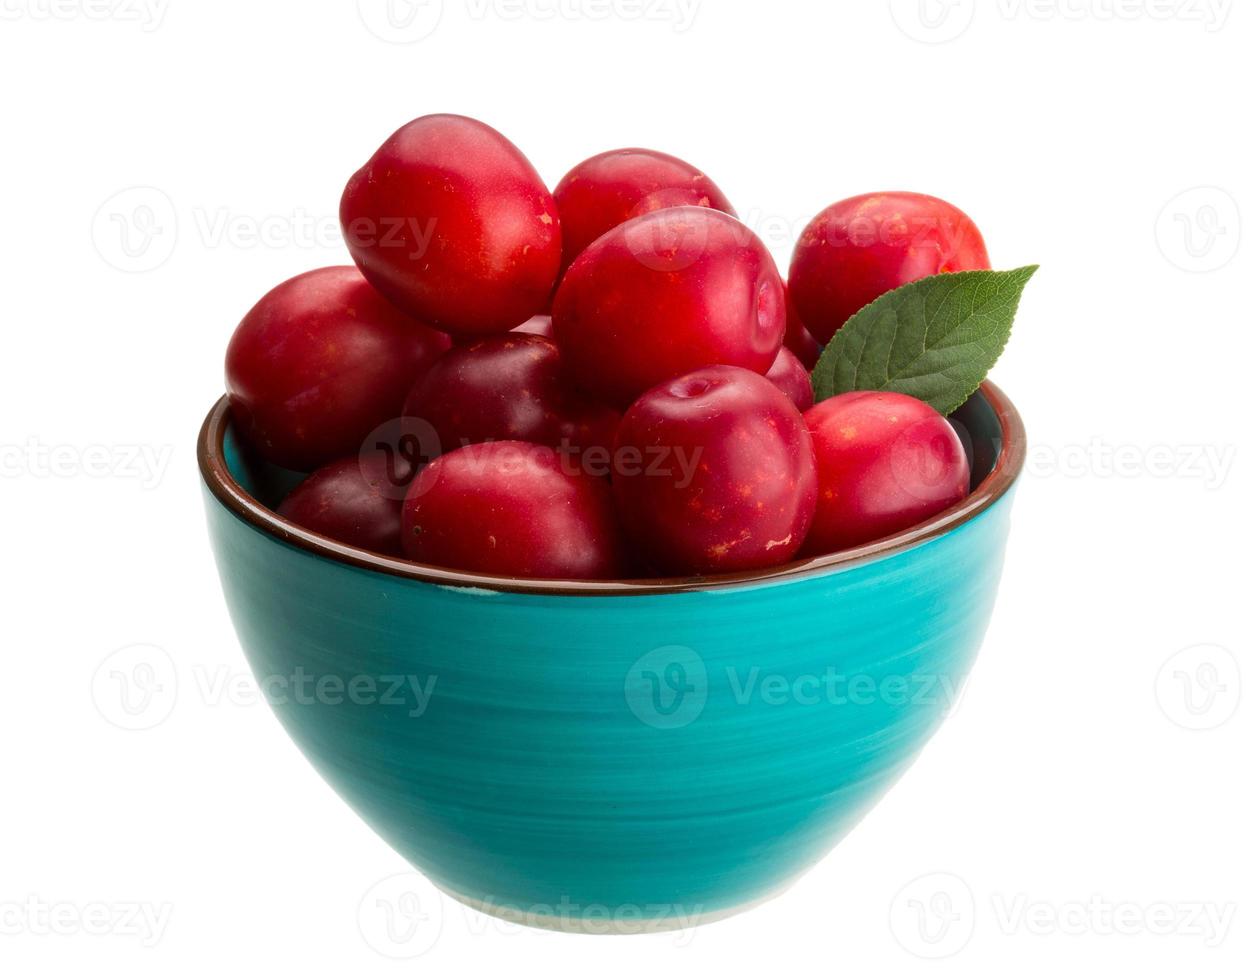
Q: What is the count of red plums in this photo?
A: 12